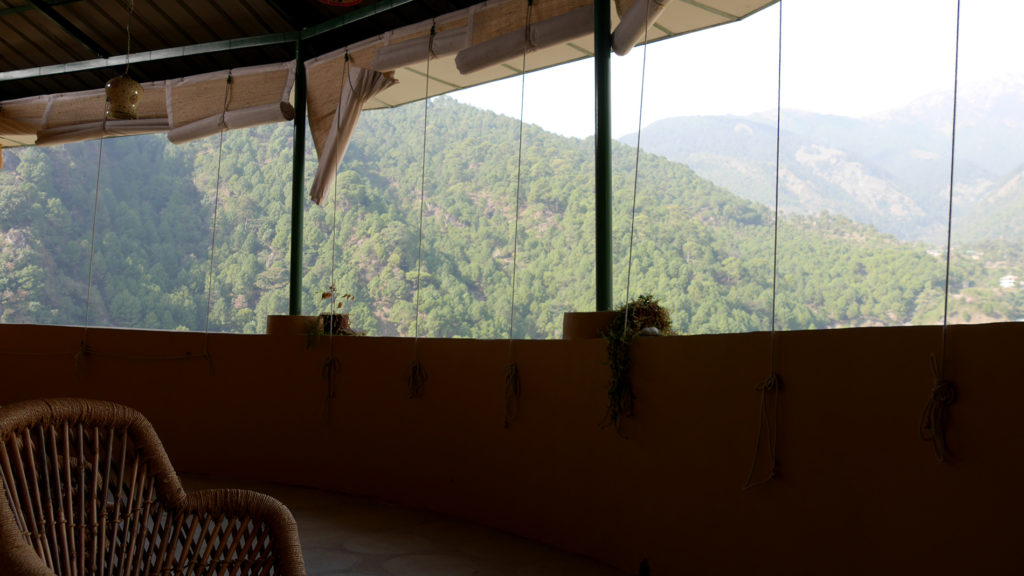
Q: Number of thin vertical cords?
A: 8